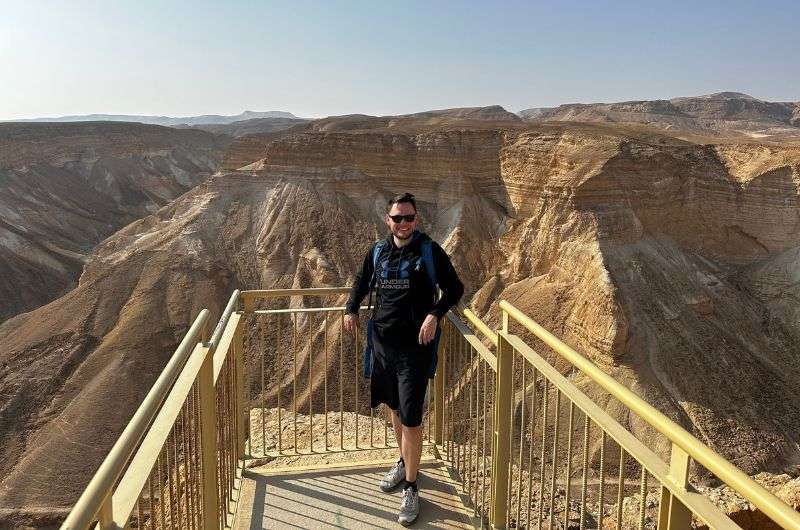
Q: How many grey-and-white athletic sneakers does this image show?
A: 2